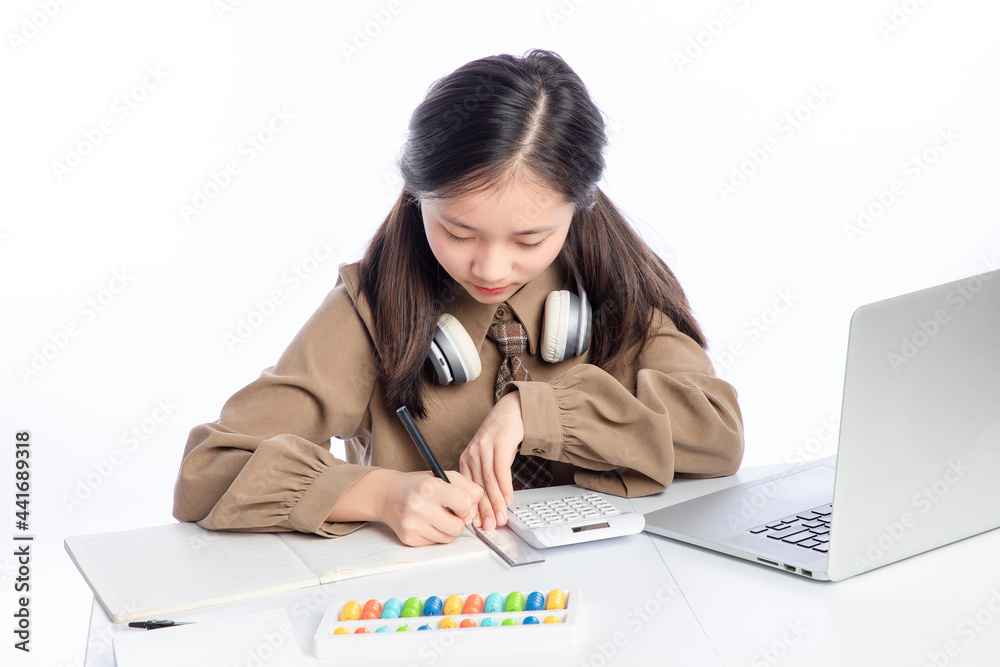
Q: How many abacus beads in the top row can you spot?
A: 11